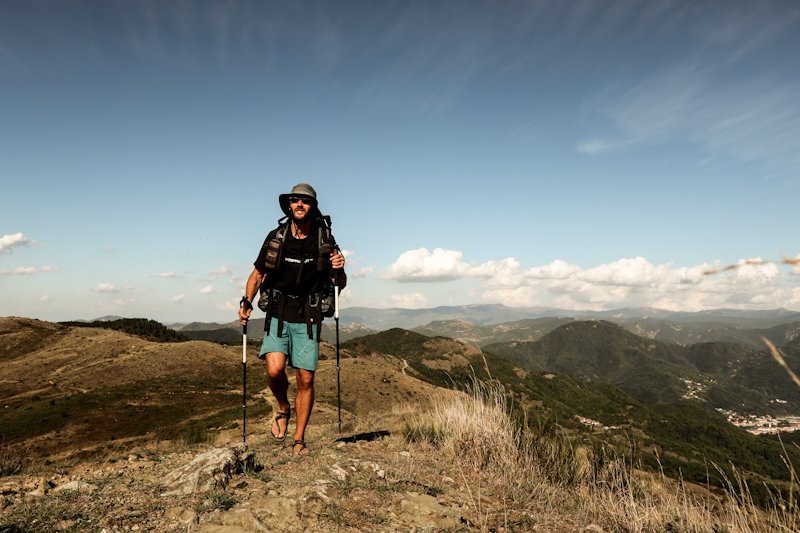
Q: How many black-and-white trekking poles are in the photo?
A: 2